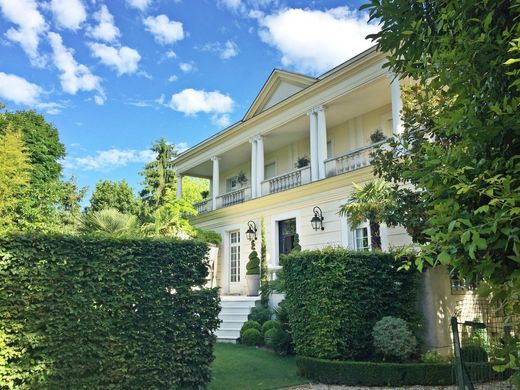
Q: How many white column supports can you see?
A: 7